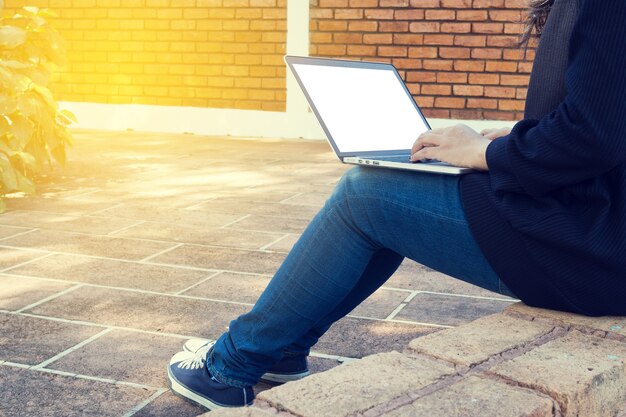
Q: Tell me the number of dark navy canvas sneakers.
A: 2